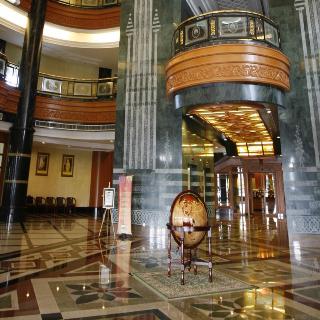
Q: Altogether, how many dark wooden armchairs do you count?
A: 5